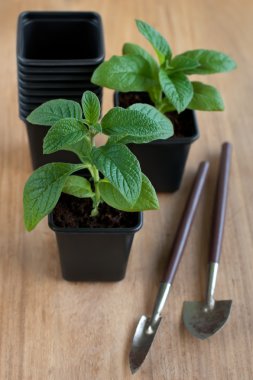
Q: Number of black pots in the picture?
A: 11